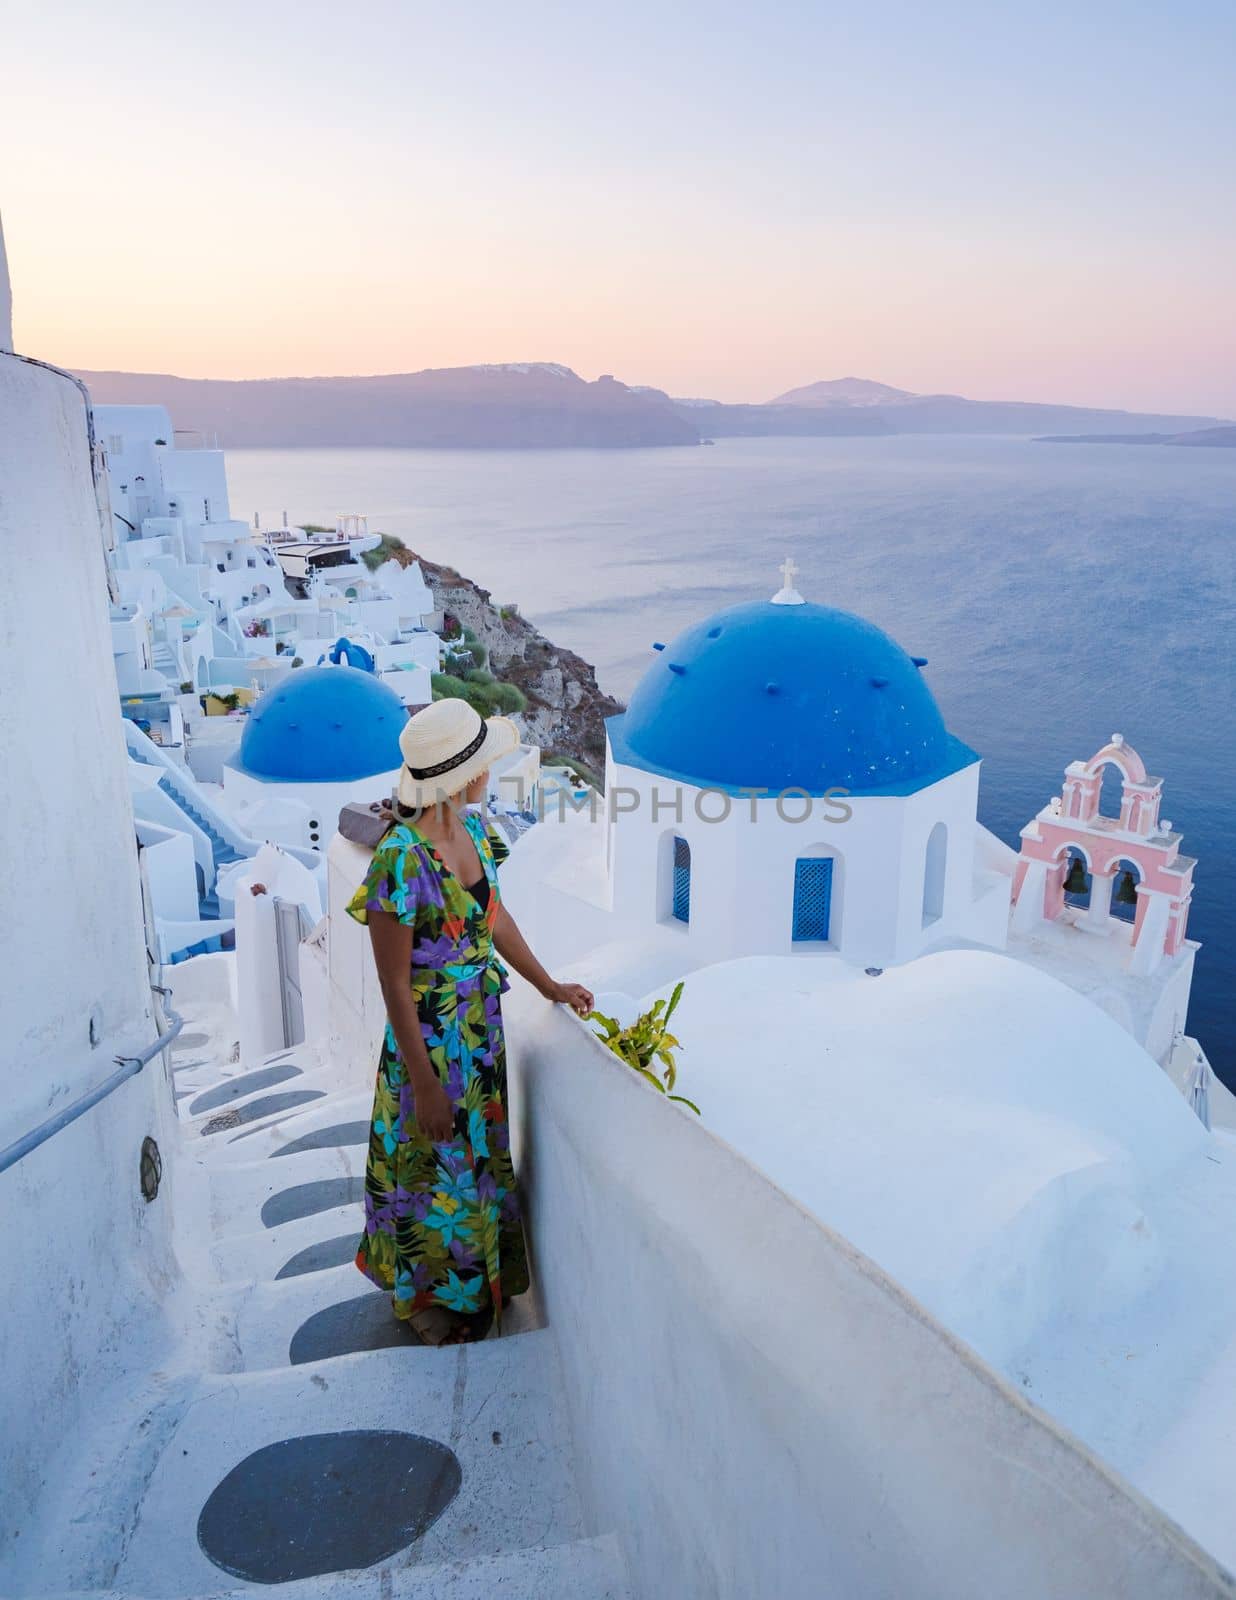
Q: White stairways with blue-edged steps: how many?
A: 1